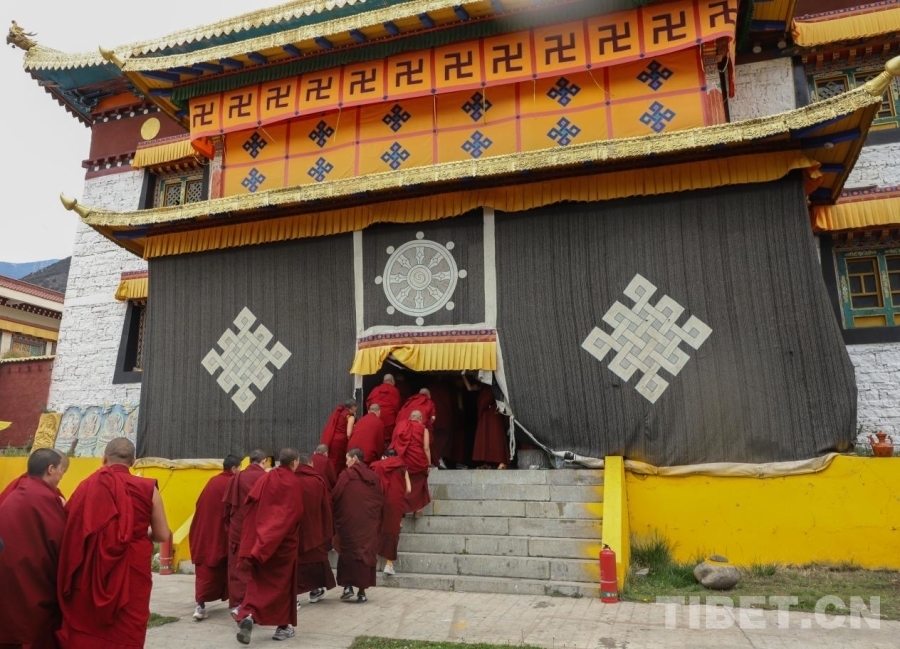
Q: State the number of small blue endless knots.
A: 12